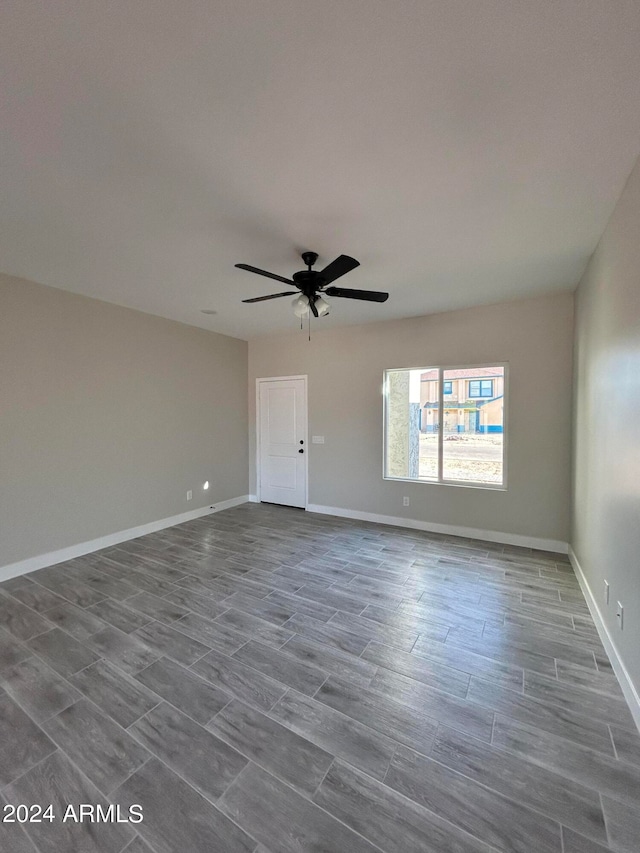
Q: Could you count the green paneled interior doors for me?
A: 0